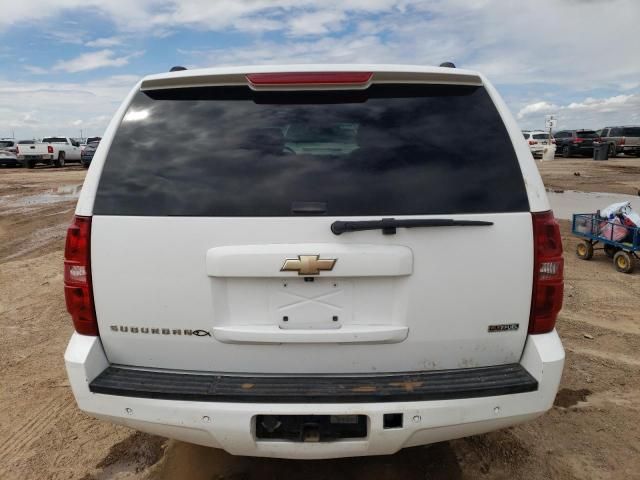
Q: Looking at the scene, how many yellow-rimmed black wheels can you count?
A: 2